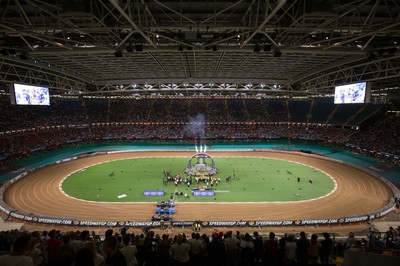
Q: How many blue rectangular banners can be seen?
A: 2